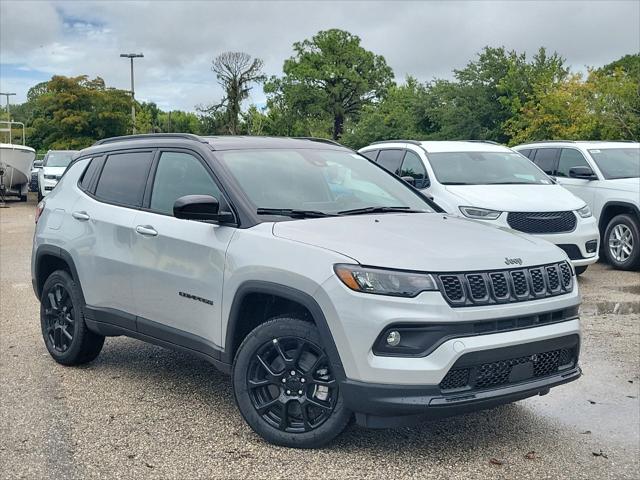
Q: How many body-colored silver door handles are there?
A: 2